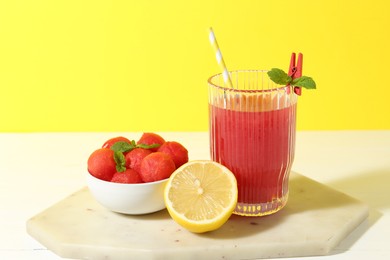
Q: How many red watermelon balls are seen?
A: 7